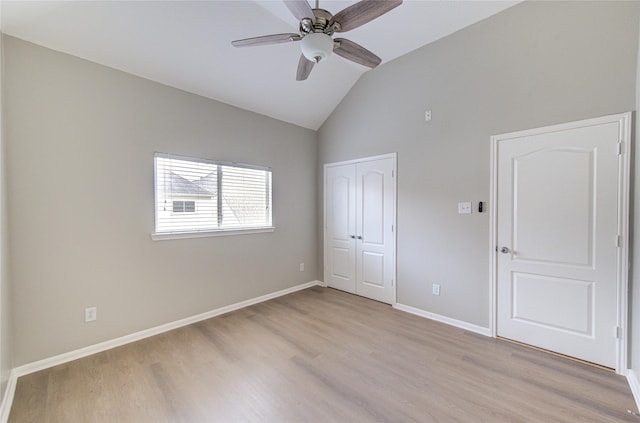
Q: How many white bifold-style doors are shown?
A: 2